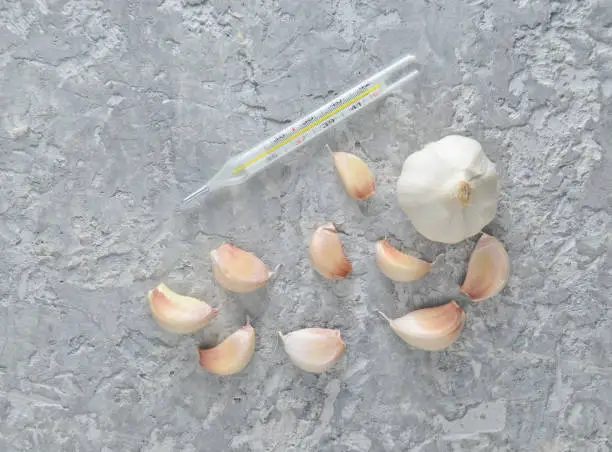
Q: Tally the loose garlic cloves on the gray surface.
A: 9